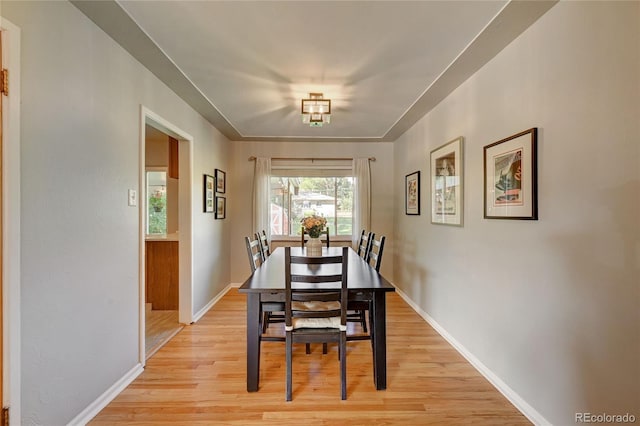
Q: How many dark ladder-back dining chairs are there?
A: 6